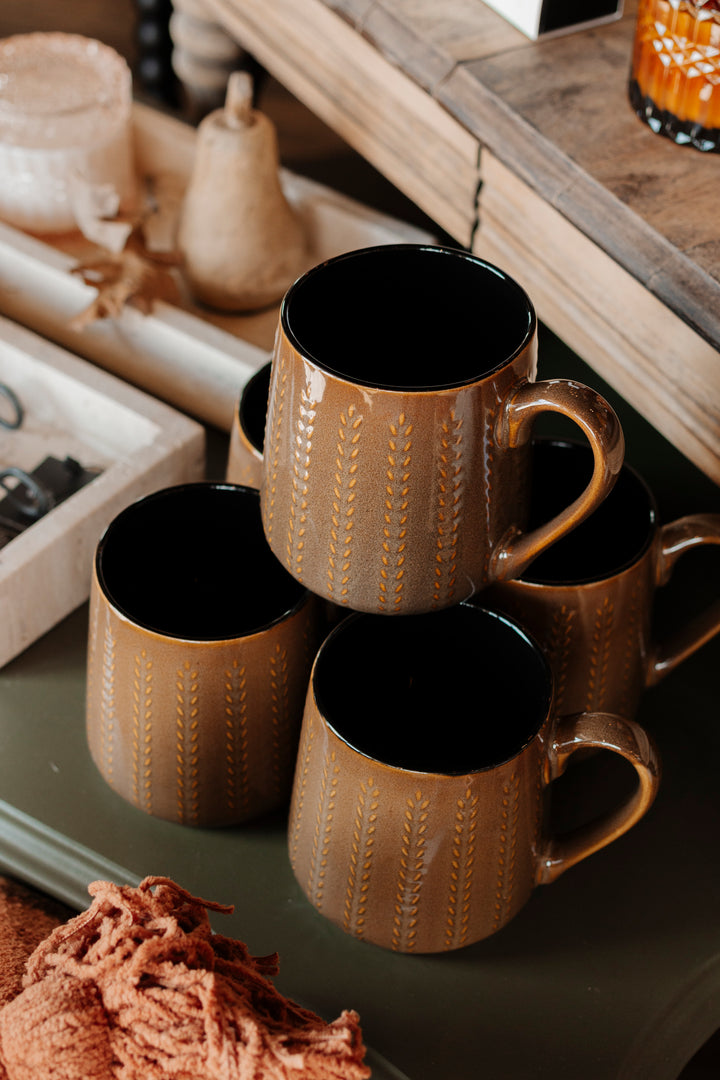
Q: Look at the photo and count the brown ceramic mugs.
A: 5